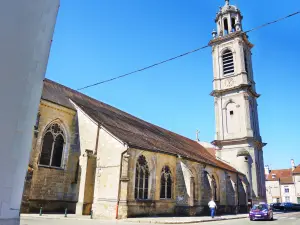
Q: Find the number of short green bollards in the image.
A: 3